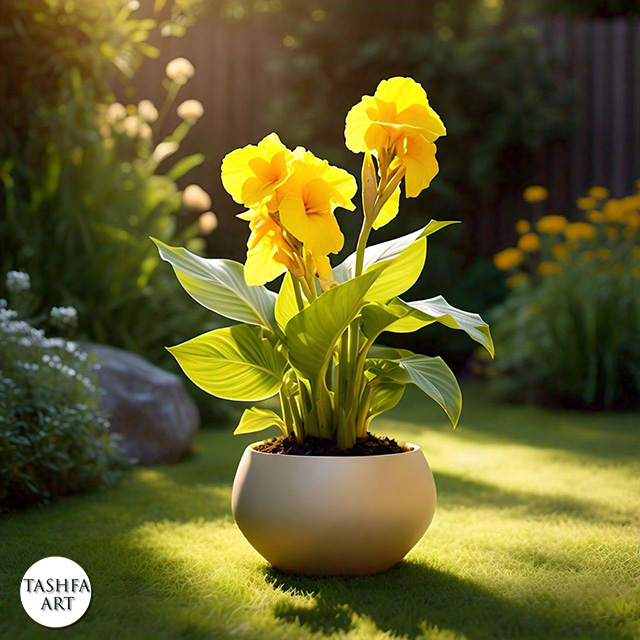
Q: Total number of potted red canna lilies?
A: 0